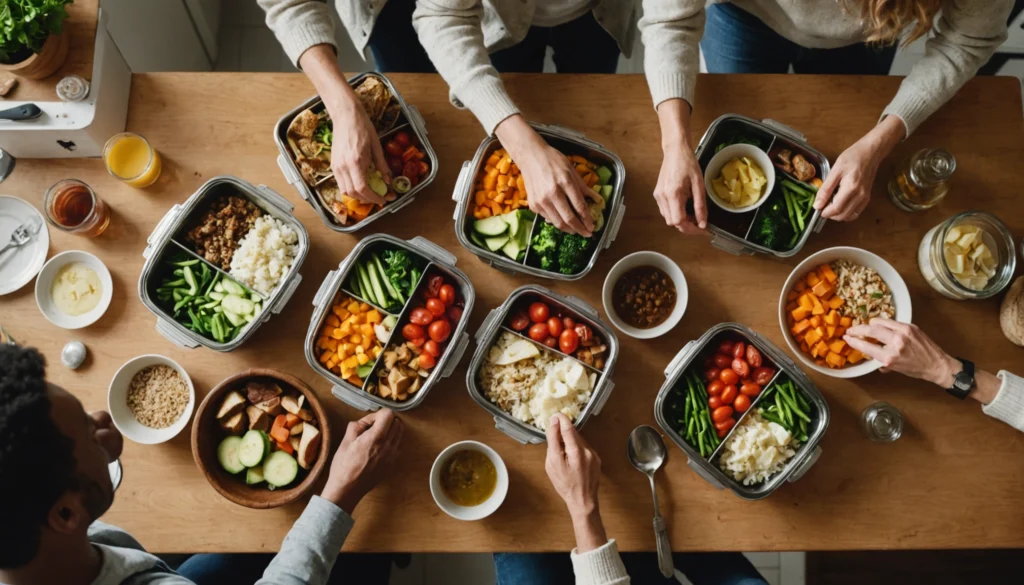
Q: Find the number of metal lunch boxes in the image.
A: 7